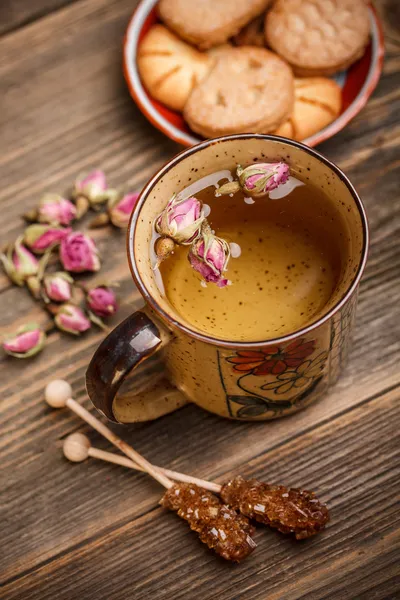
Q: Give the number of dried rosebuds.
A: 13